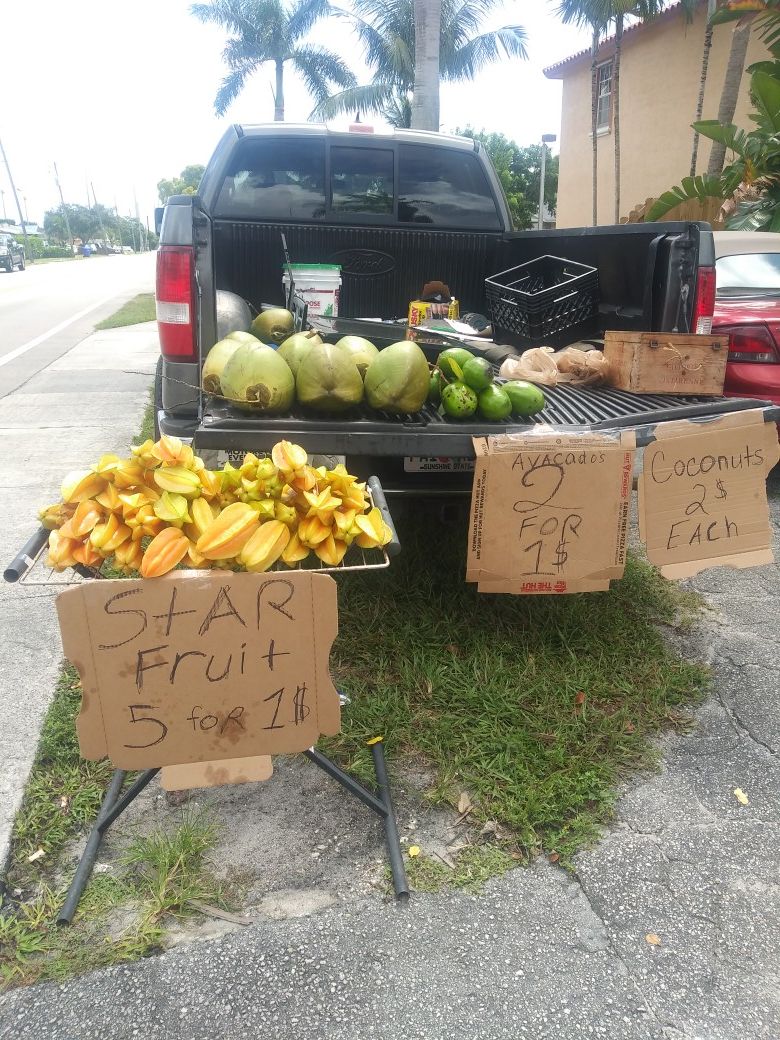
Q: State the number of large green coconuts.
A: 8